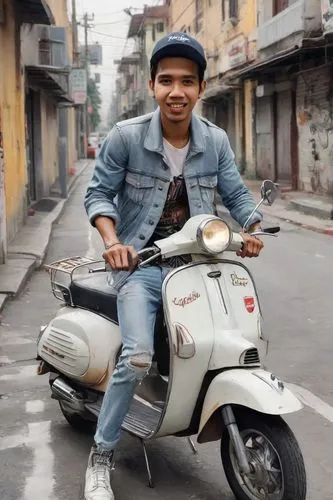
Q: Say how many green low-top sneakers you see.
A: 0